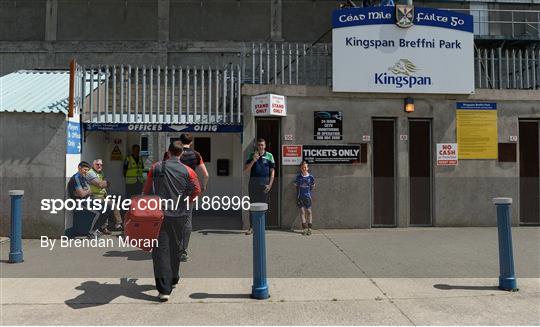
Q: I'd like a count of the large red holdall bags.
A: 1